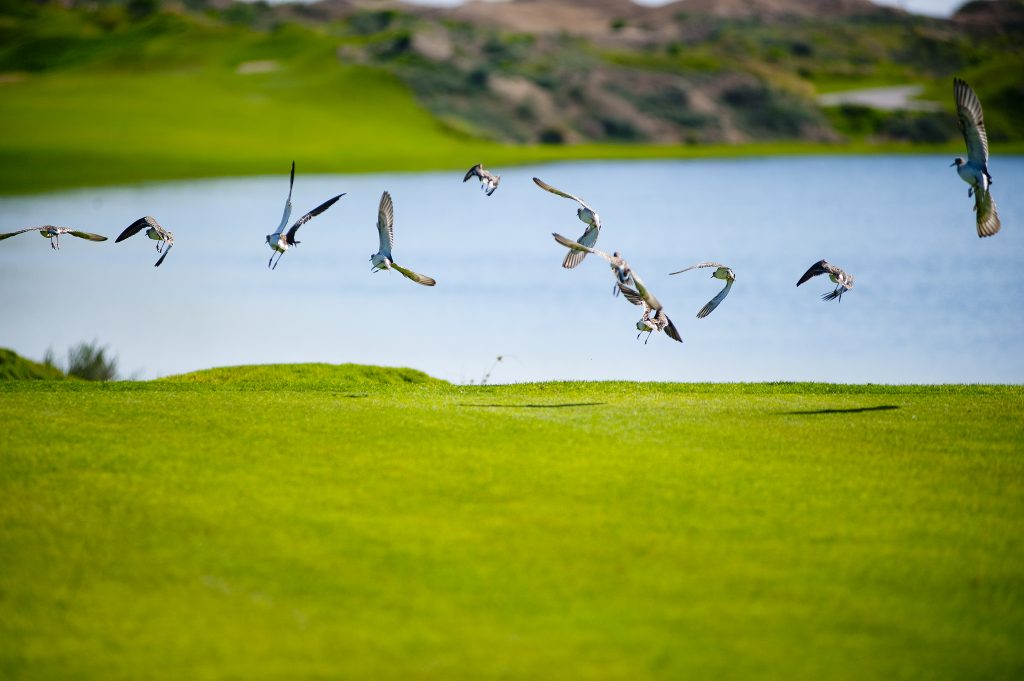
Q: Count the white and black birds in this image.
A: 11